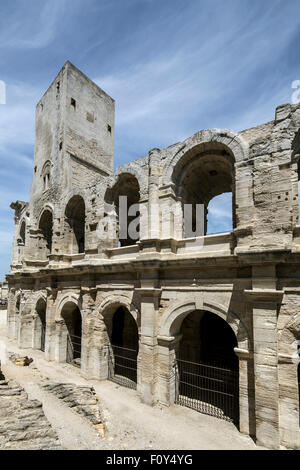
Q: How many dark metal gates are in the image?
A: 3